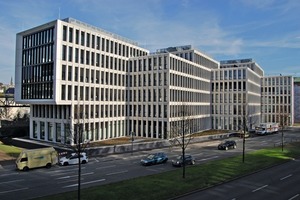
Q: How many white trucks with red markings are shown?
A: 1